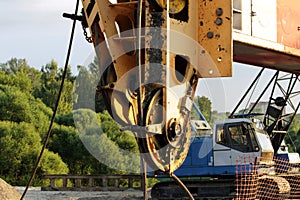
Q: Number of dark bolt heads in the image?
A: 3